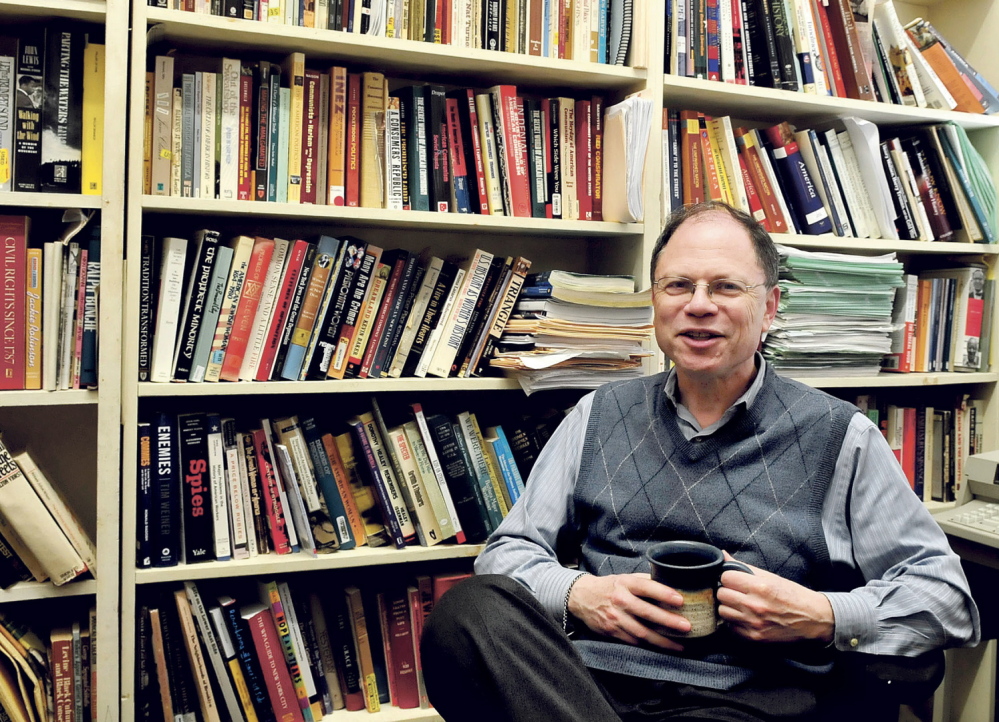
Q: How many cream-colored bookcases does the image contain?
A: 3